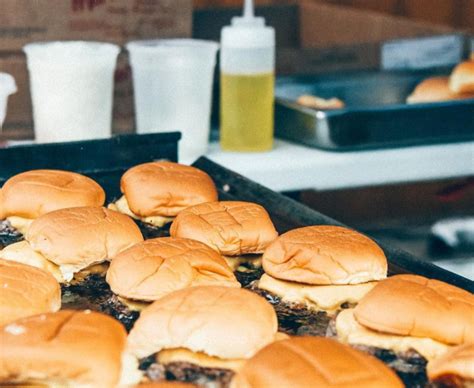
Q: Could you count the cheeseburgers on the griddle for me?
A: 12